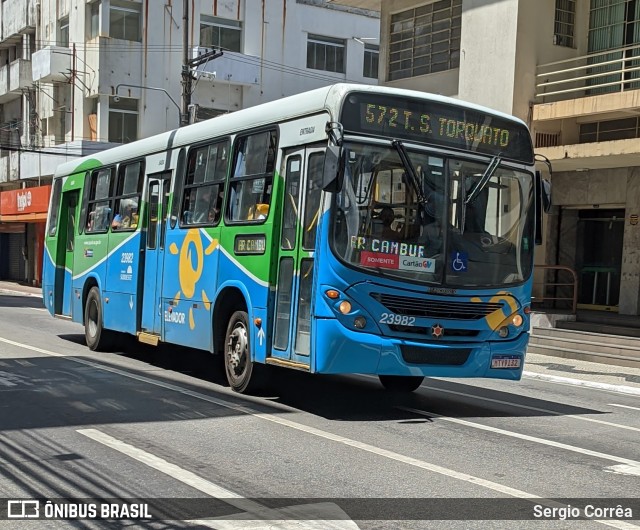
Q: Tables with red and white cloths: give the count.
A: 0